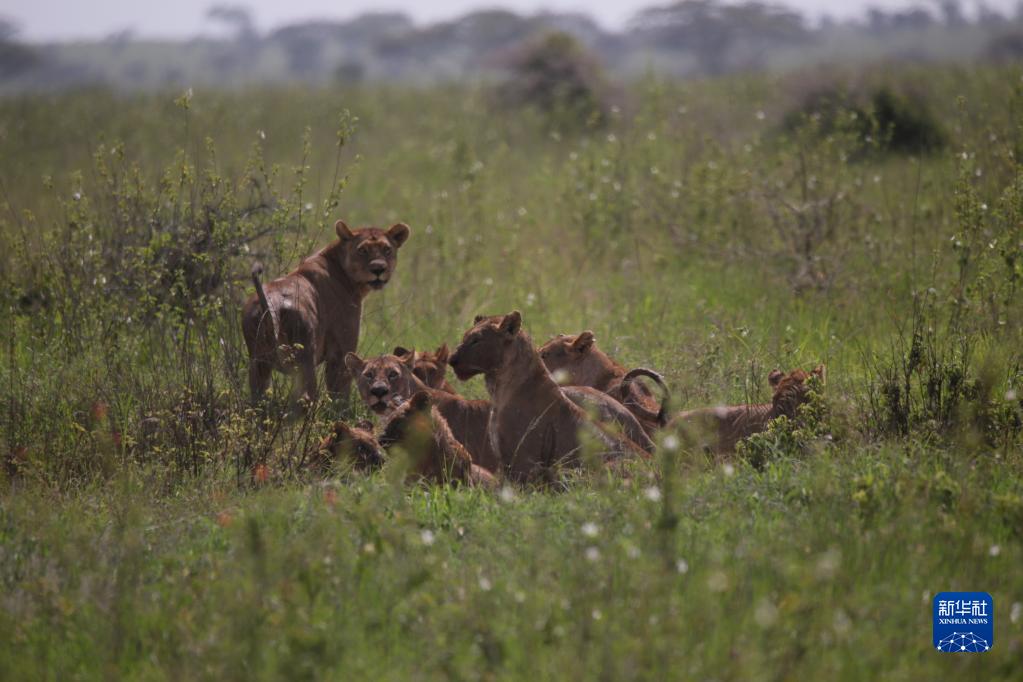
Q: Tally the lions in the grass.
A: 8